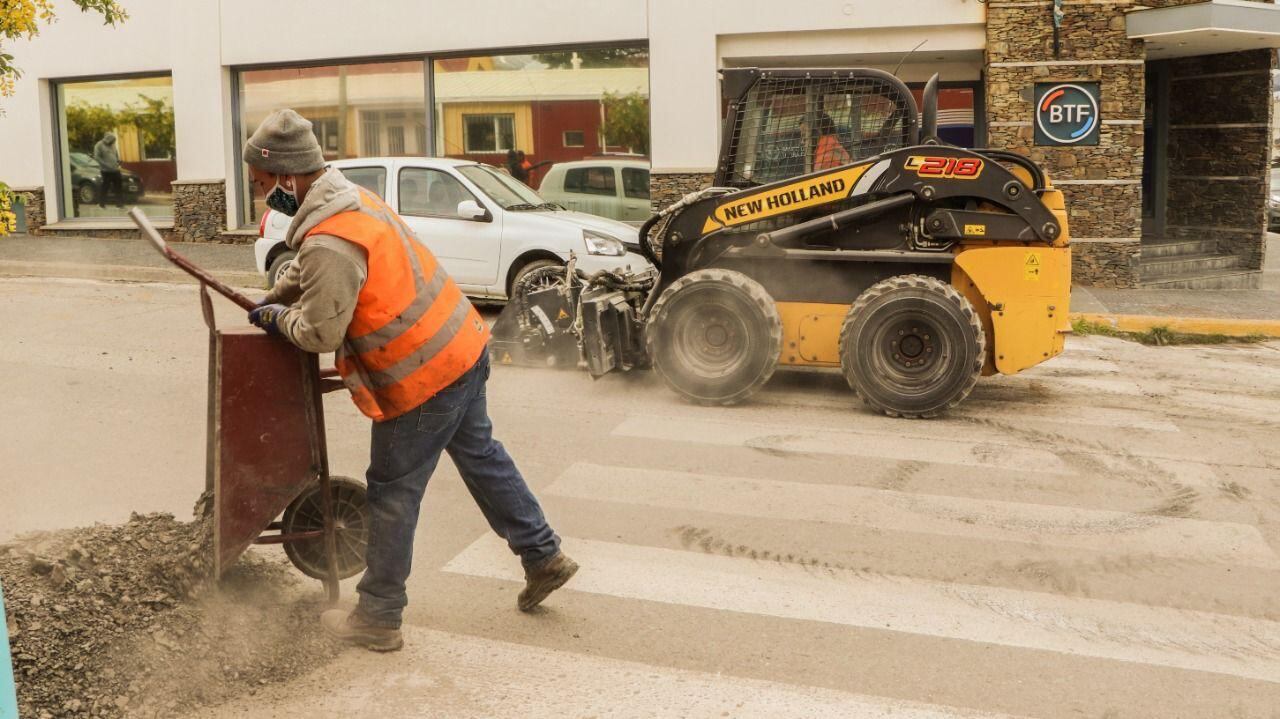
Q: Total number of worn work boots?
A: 2